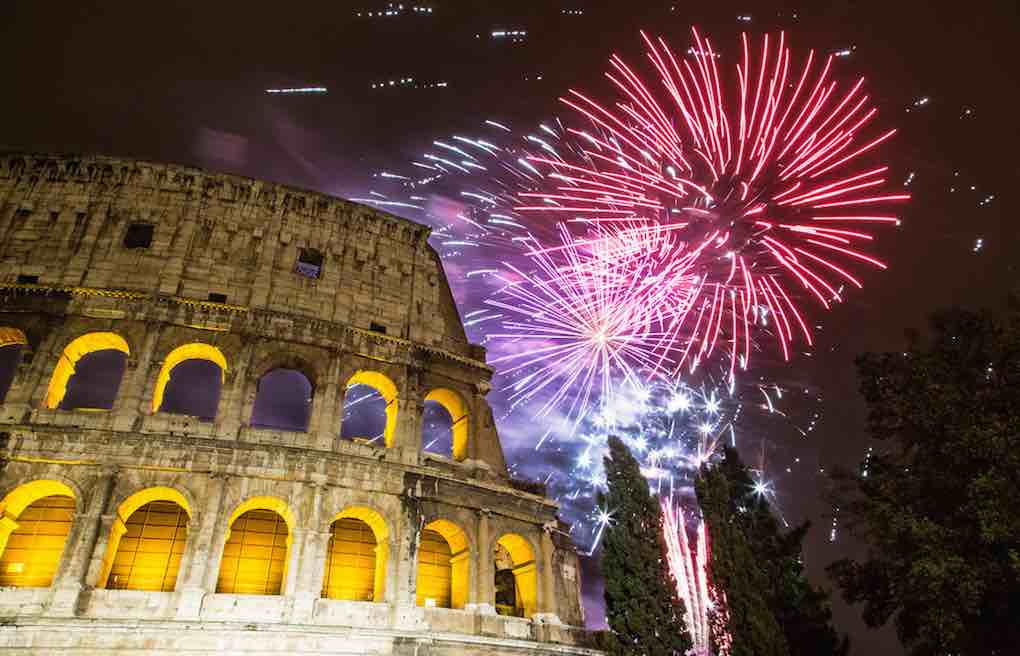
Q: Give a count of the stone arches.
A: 12